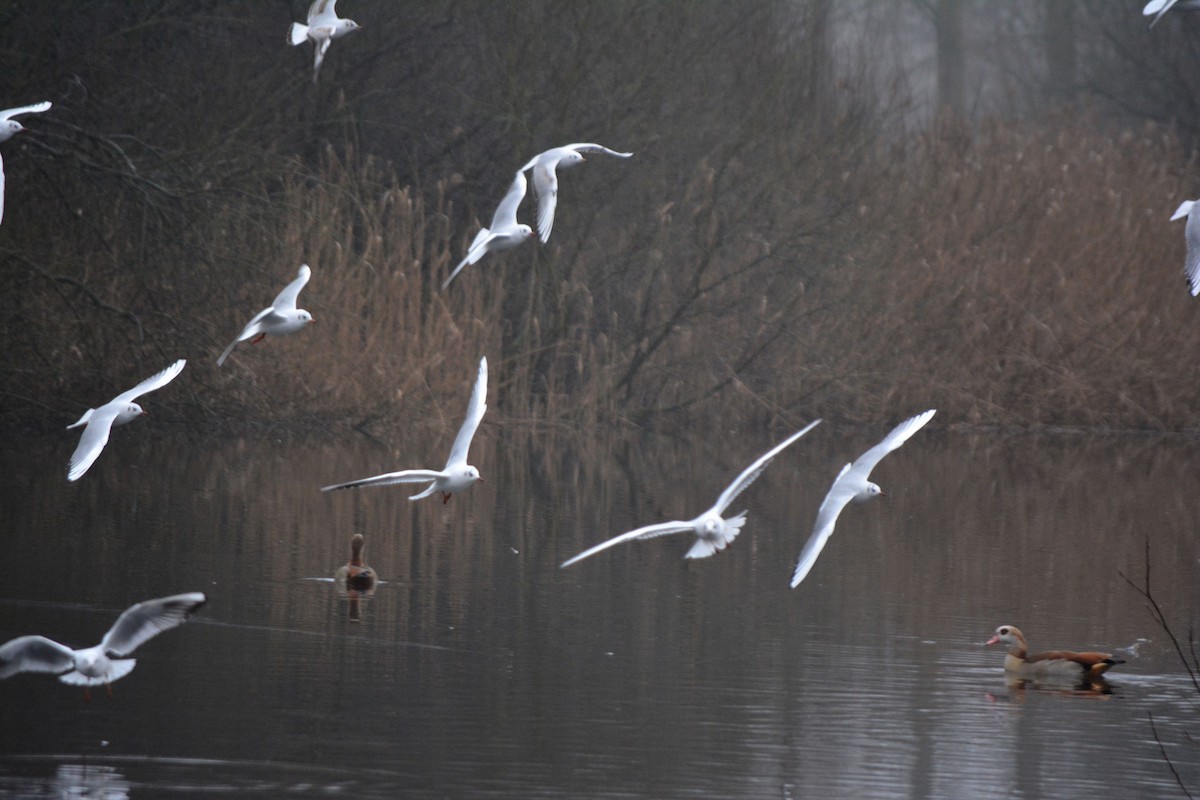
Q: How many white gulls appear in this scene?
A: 12